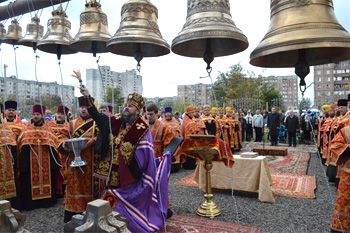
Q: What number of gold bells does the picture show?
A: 8